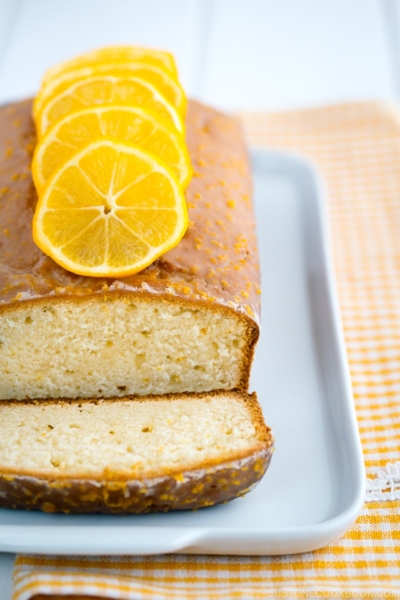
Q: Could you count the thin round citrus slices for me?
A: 5